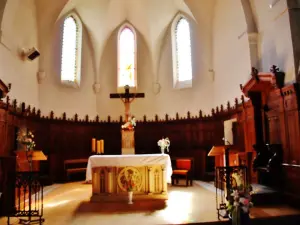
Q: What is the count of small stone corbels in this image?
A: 4